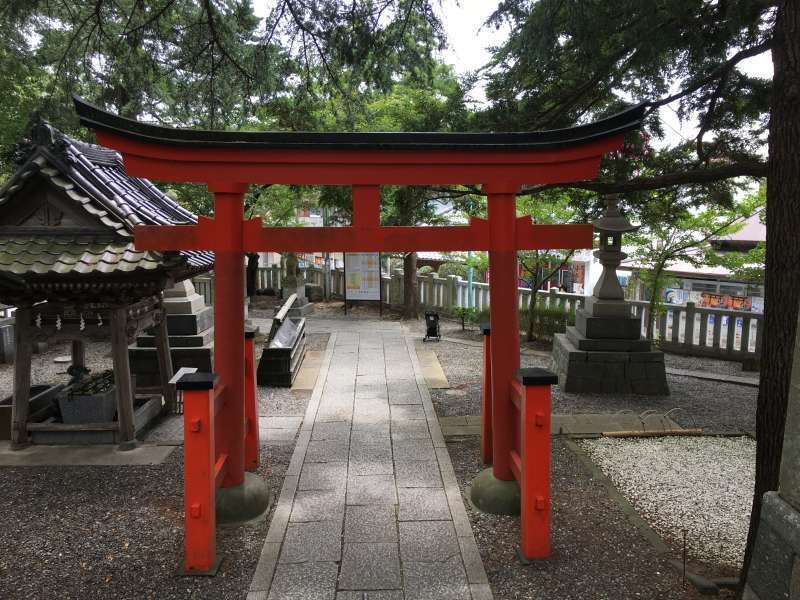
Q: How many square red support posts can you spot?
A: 4